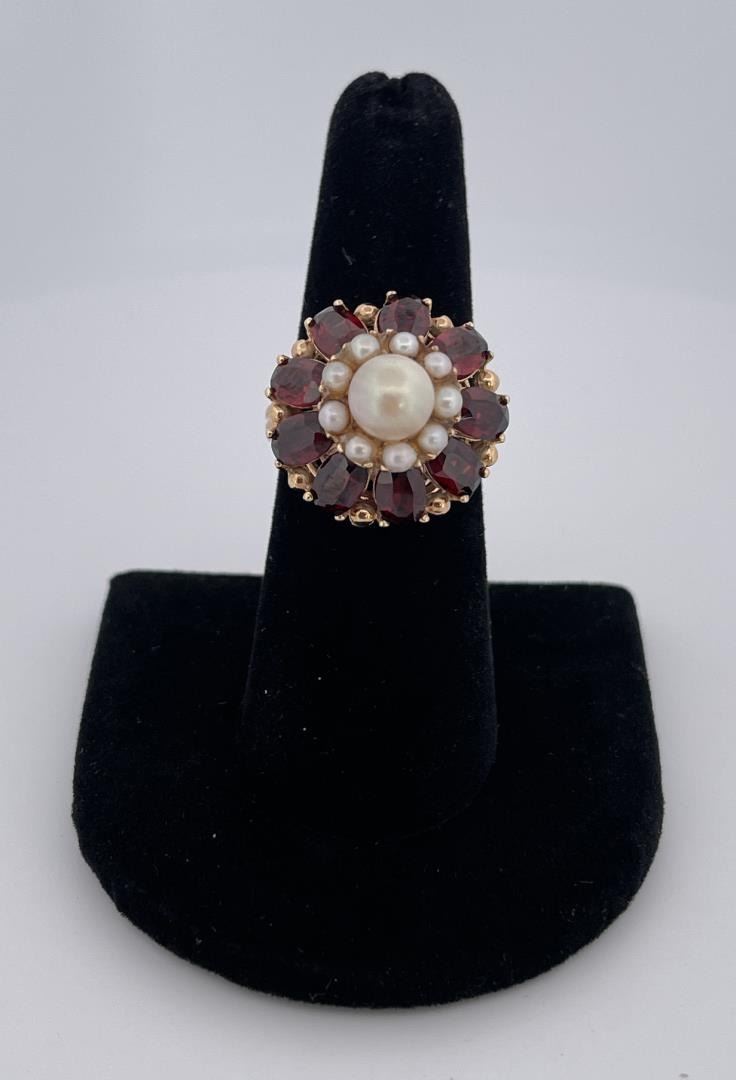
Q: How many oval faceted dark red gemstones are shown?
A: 9